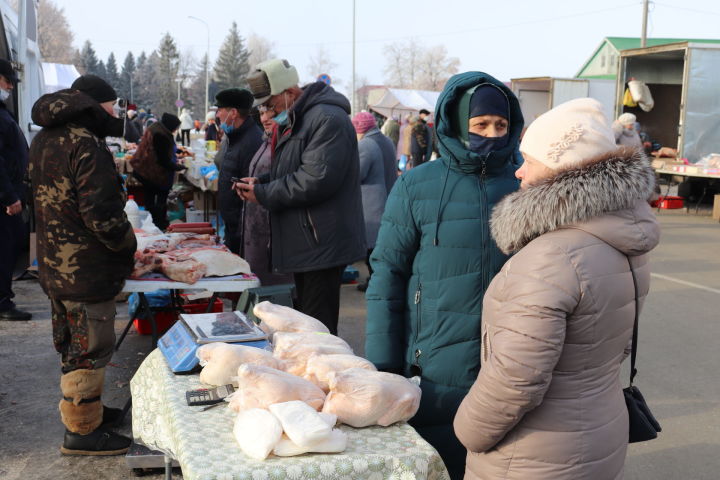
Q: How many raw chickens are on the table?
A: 6